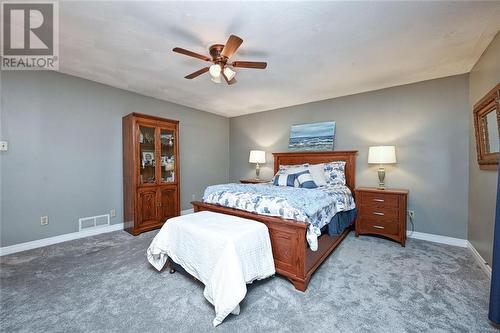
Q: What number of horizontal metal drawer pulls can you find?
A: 3